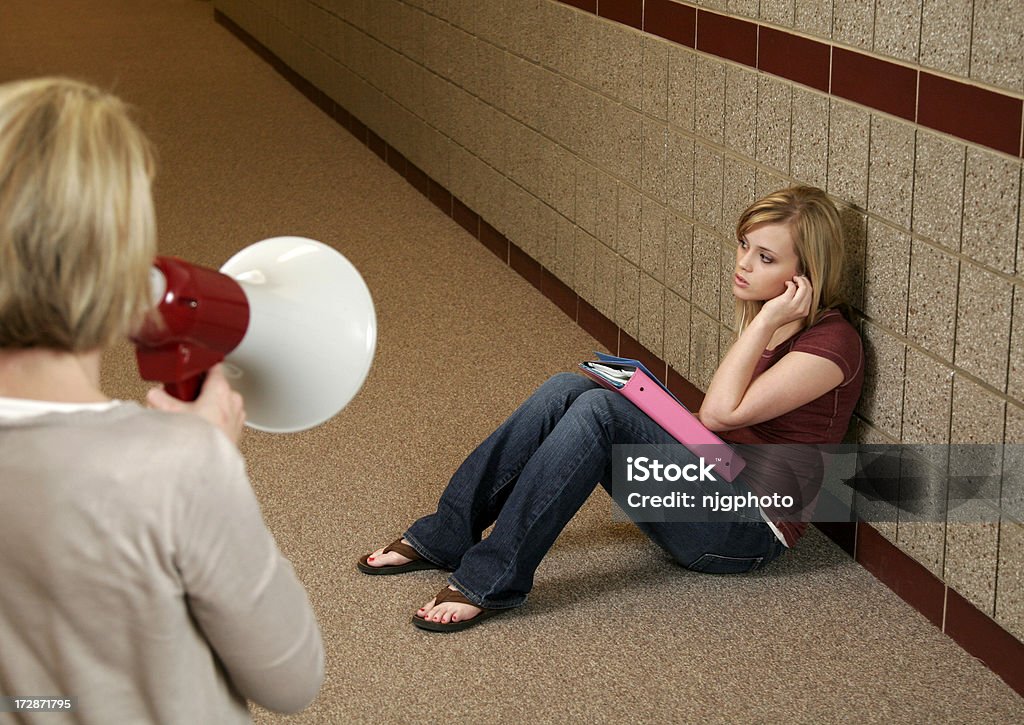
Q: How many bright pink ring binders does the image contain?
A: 1